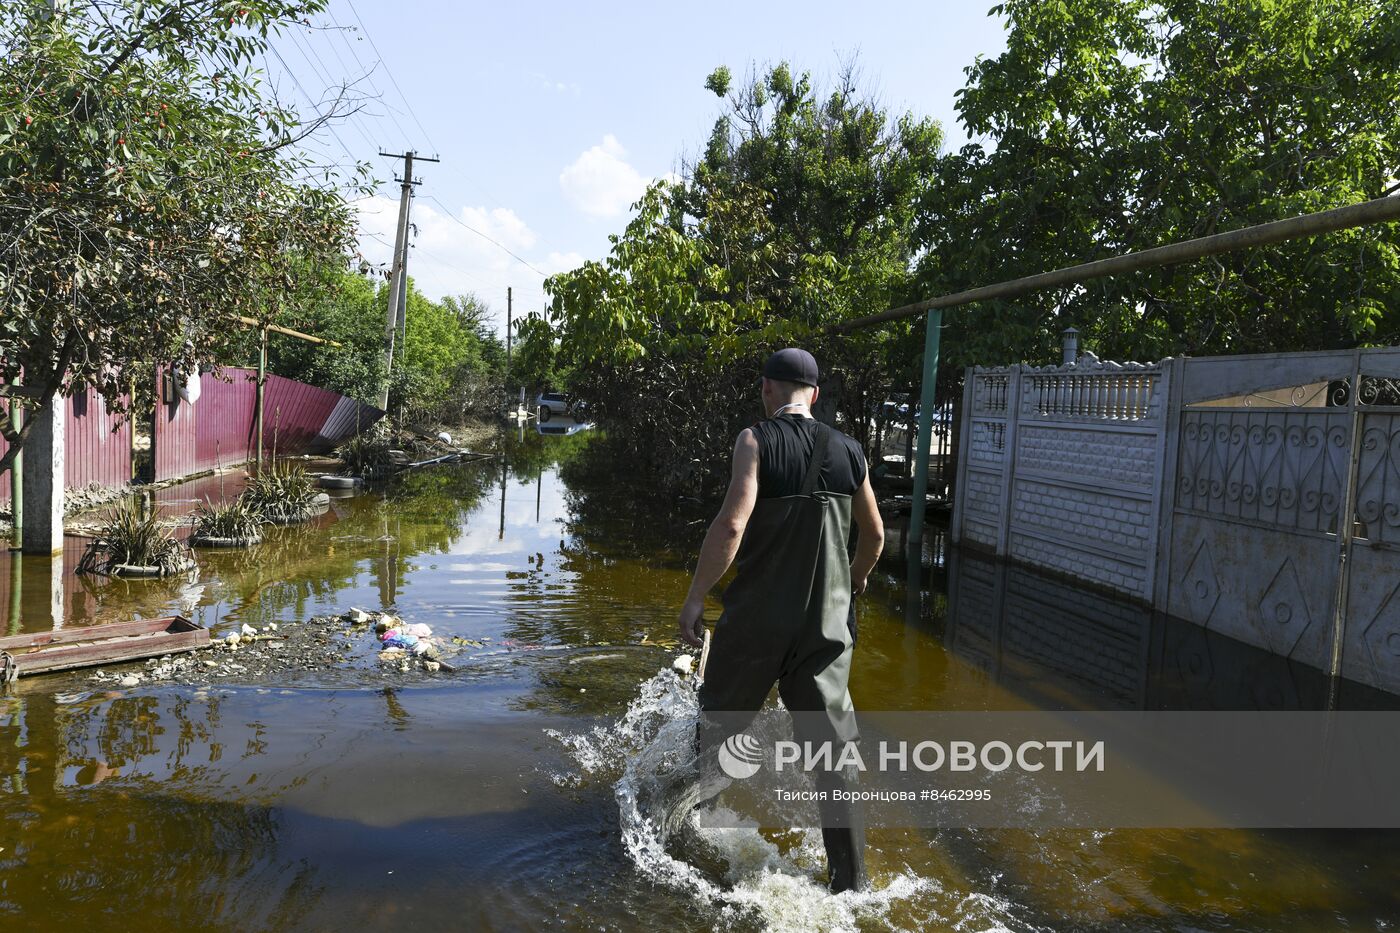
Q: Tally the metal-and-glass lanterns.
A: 0